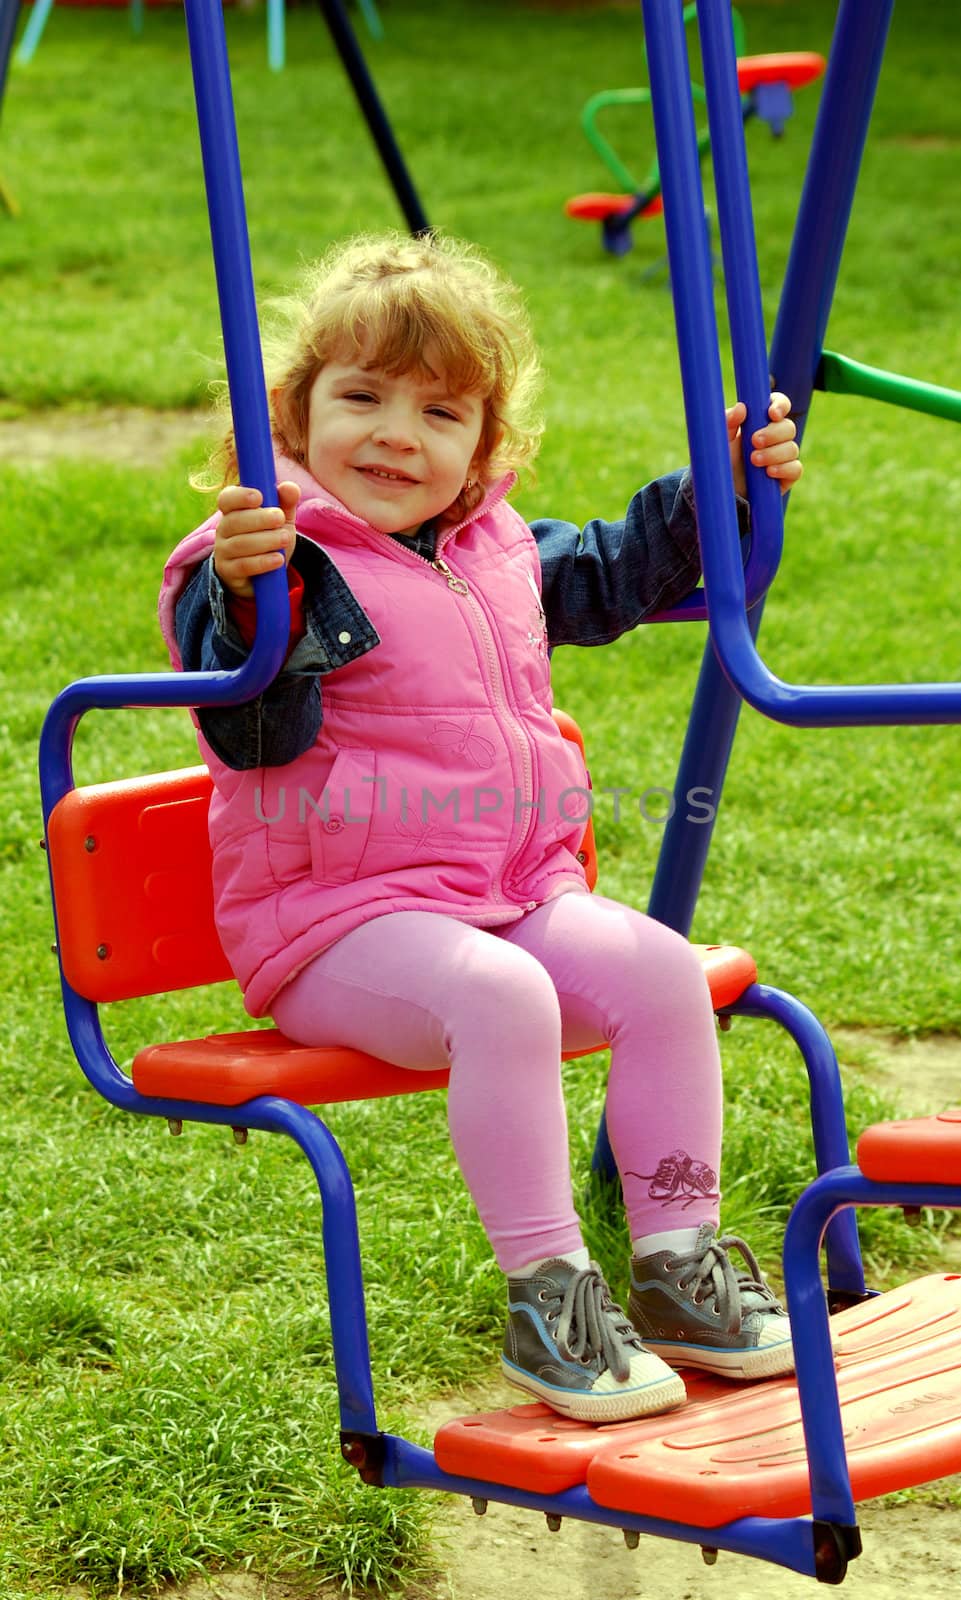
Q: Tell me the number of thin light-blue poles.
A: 4